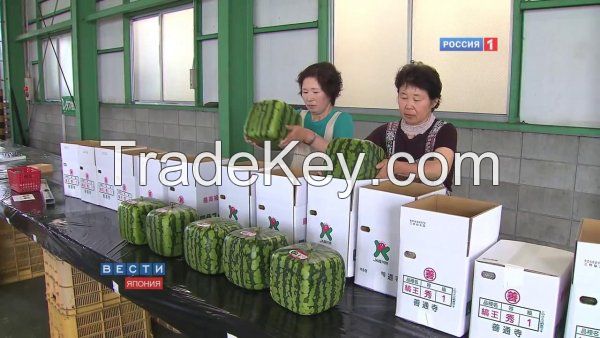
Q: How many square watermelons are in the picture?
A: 7